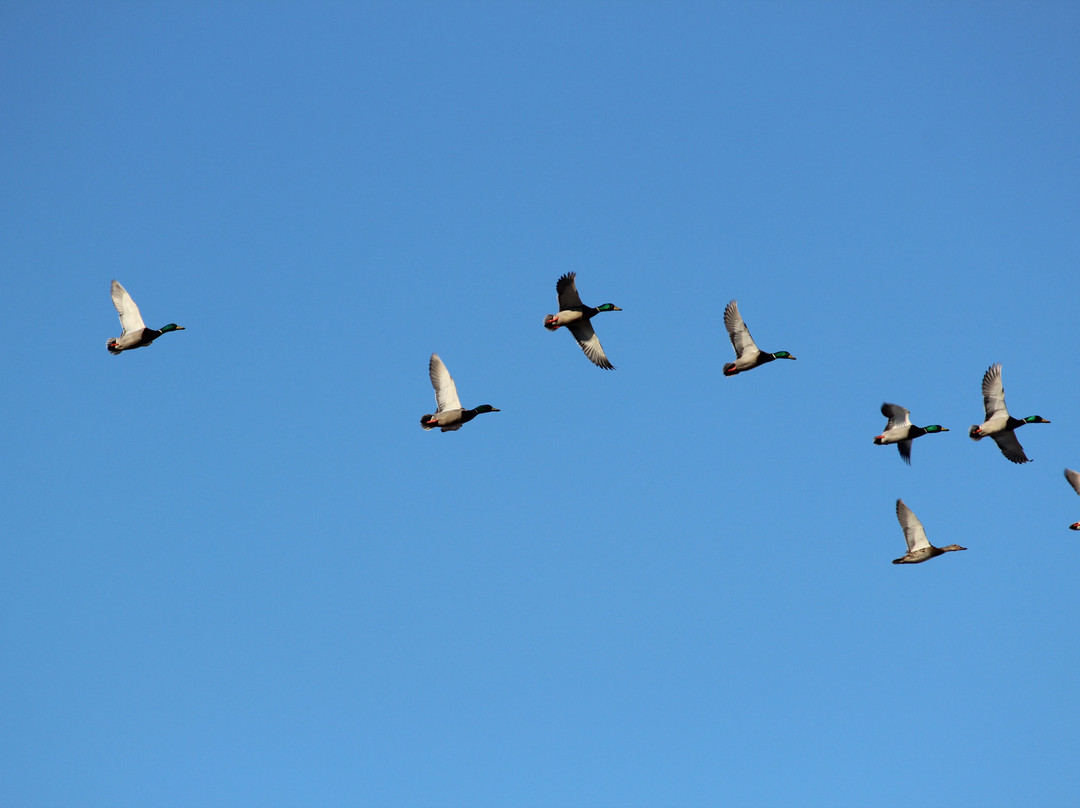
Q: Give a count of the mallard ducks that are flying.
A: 8